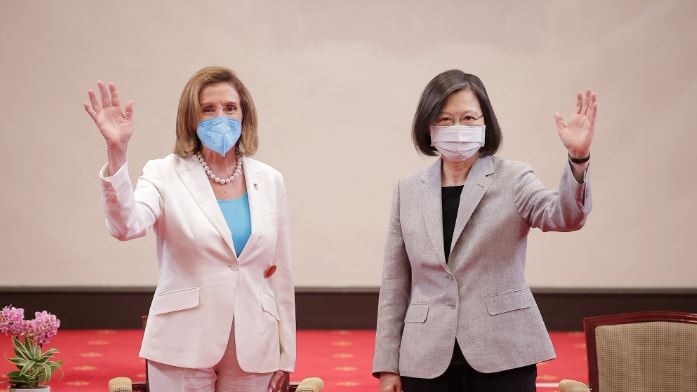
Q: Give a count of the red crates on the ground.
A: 0